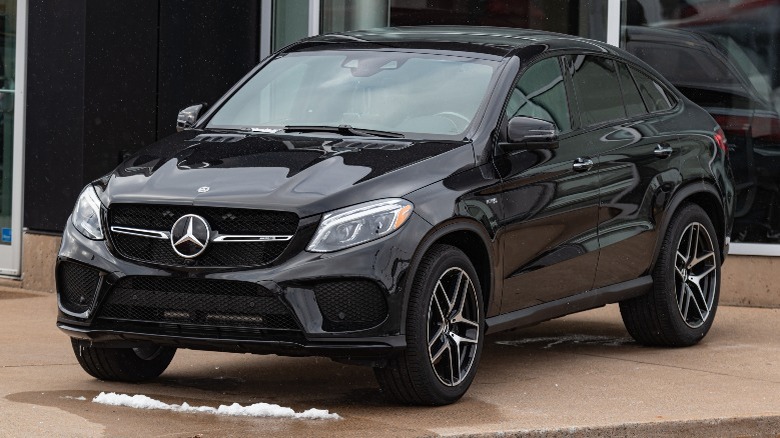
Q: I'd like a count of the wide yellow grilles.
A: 0